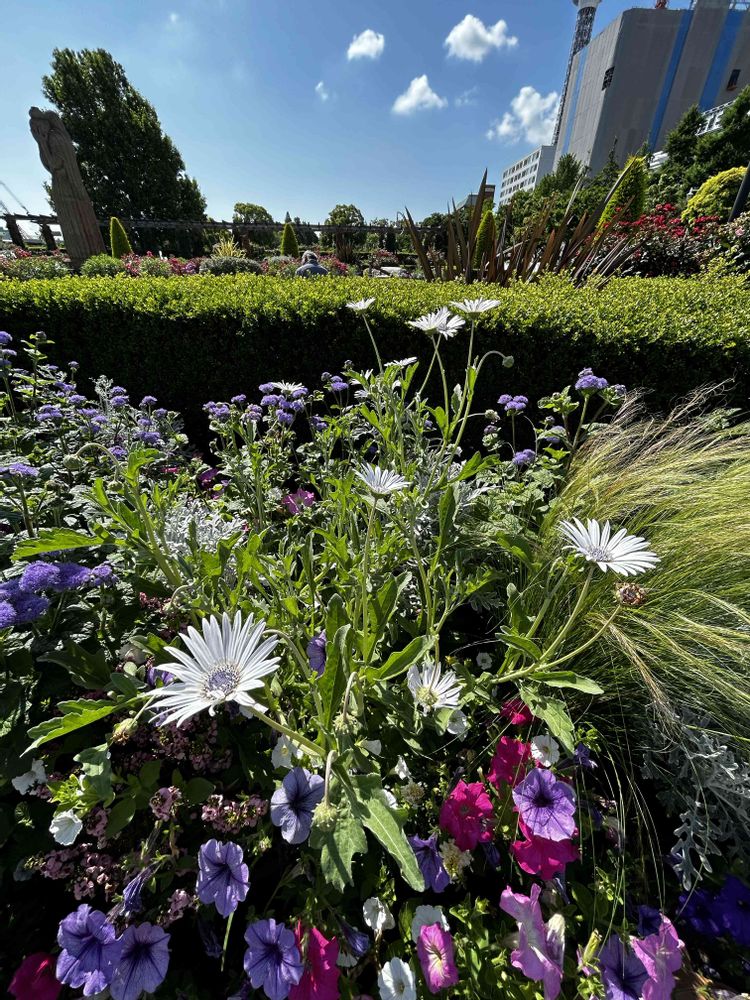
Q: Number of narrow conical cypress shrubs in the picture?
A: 4